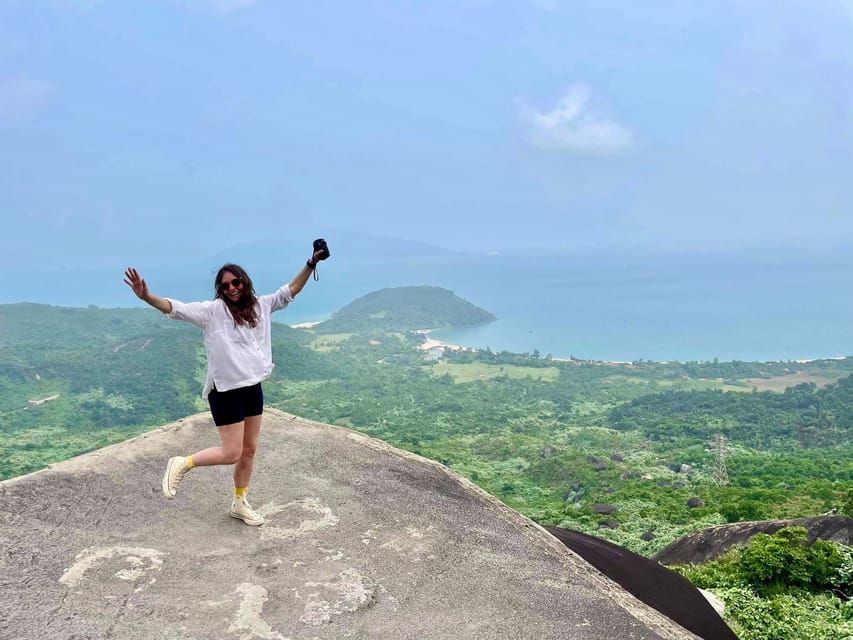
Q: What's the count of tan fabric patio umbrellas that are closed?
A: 0